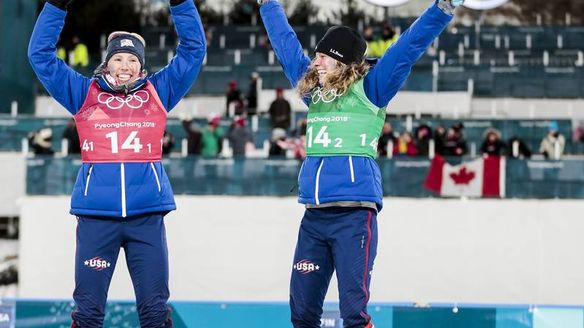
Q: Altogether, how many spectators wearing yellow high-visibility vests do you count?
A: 4